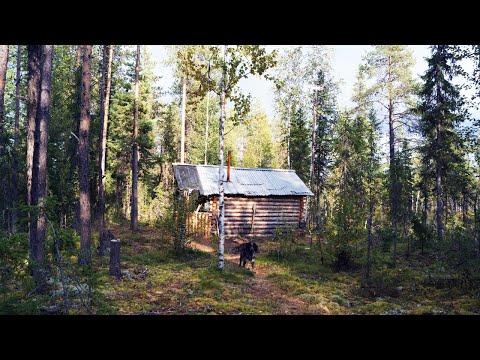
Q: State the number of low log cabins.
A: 1